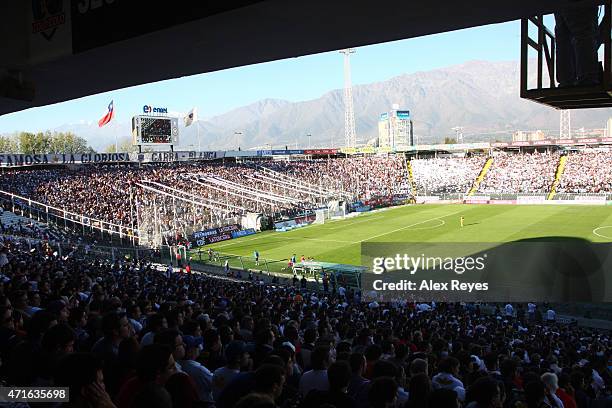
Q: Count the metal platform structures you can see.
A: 1